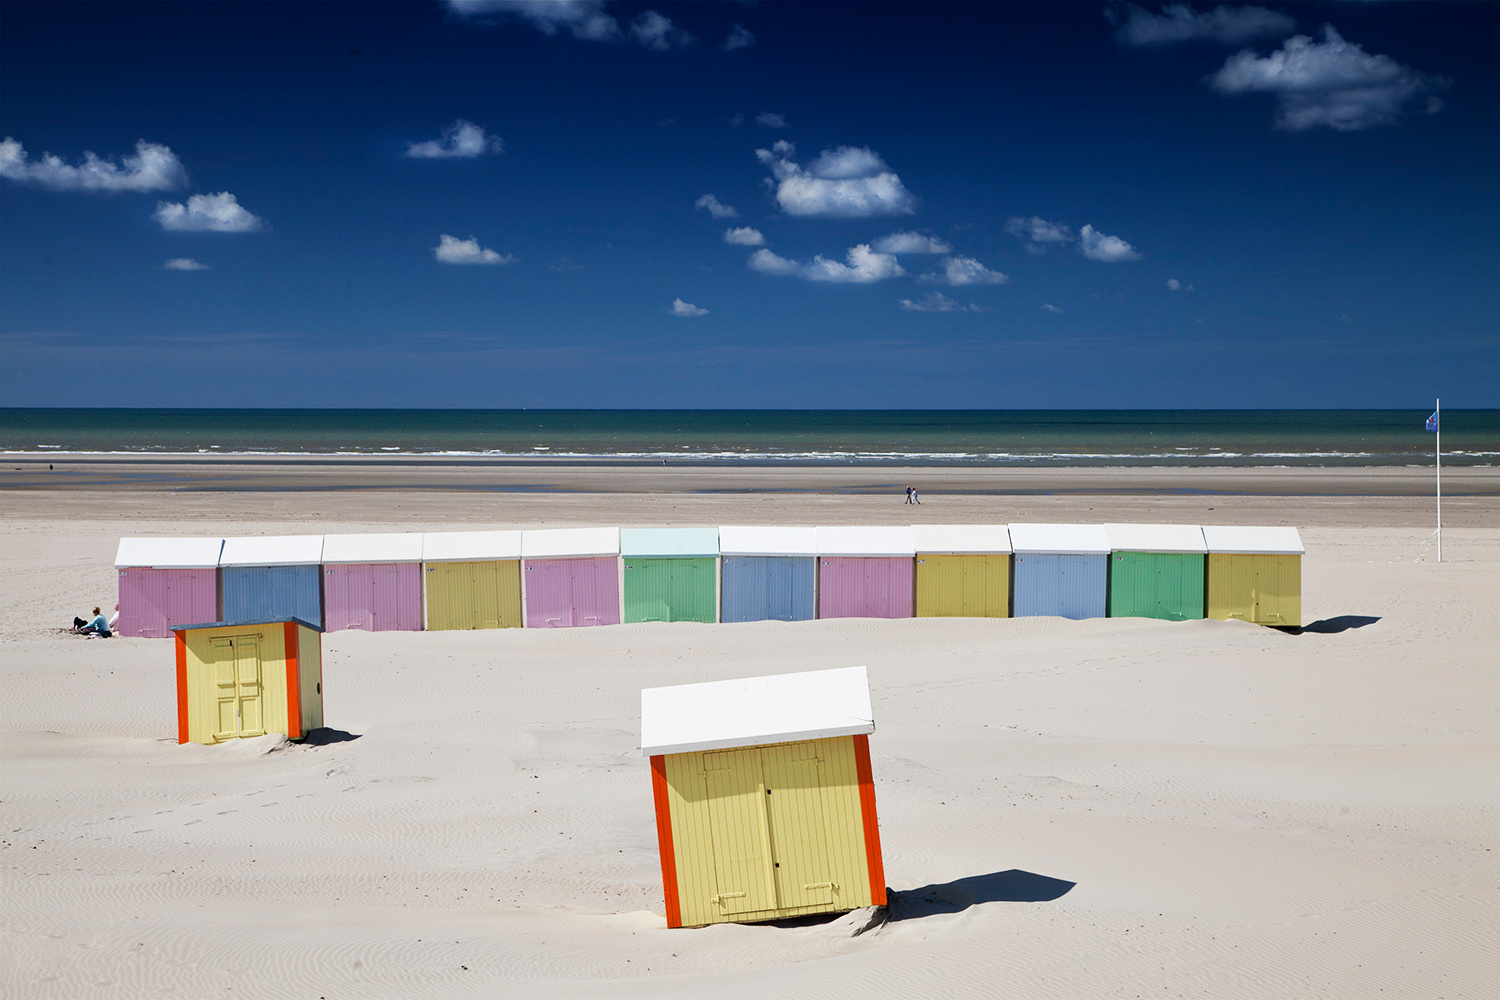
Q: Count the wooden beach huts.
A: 14